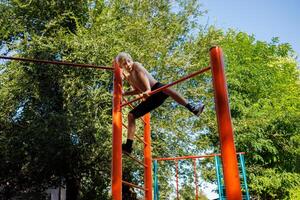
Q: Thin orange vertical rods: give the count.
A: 2